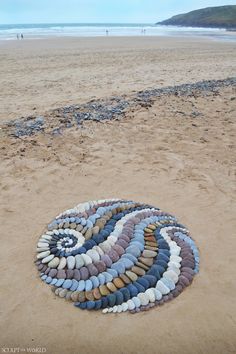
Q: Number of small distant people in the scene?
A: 5